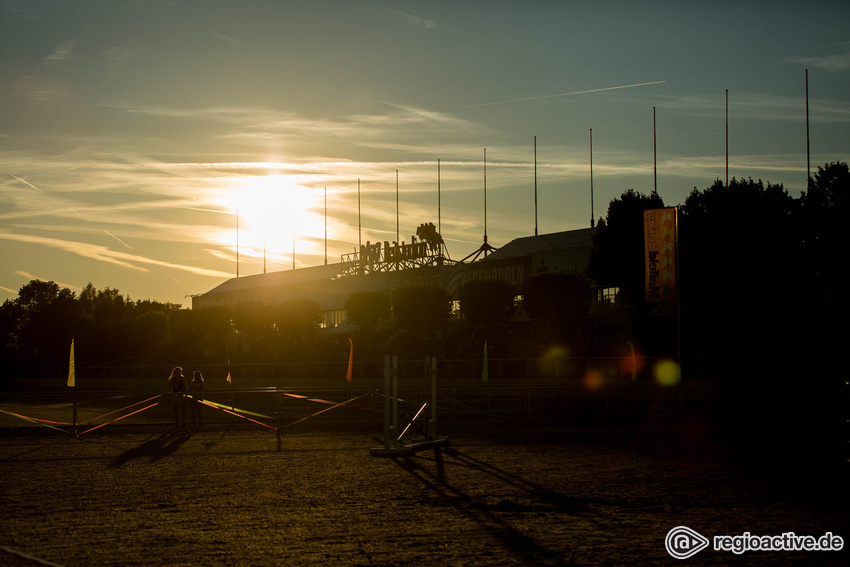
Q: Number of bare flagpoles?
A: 13